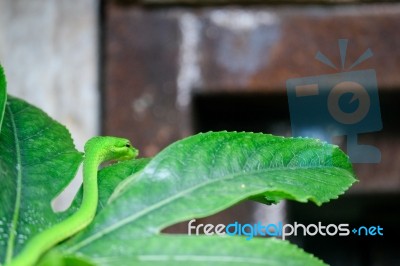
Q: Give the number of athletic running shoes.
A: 0